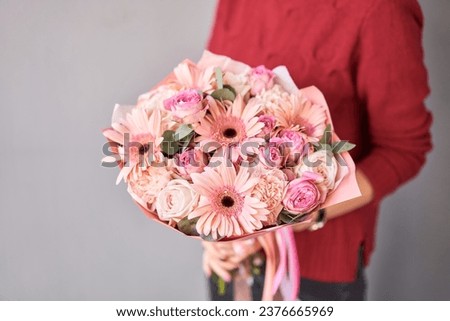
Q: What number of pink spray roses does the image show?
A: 7